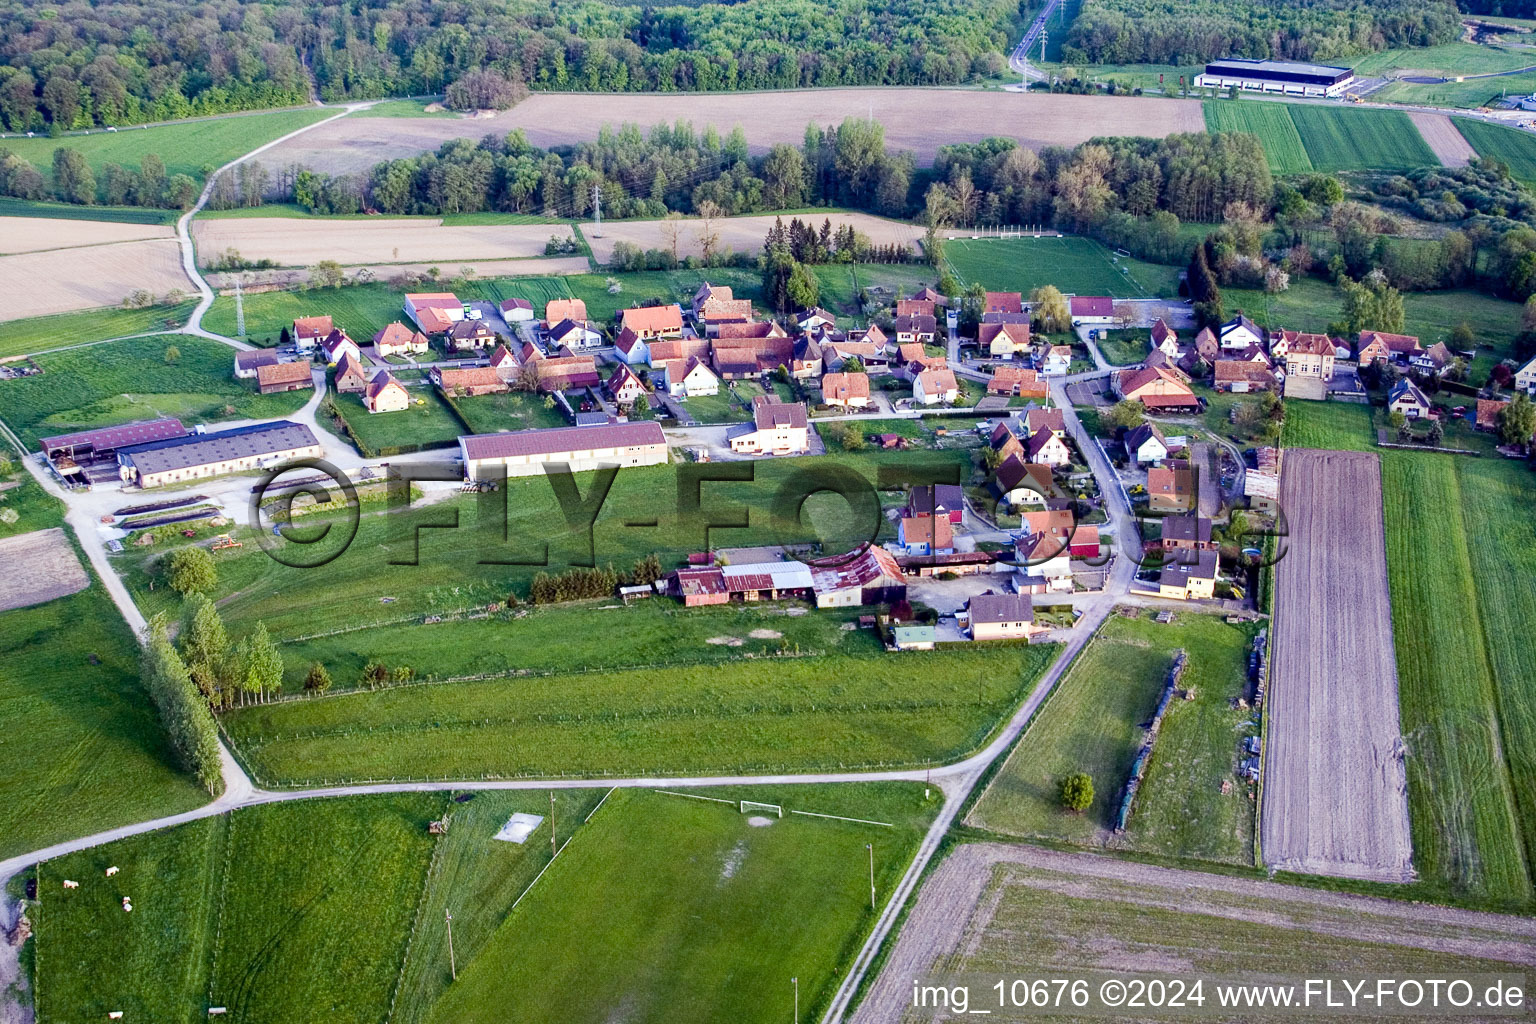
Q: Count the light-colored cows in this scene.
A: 4